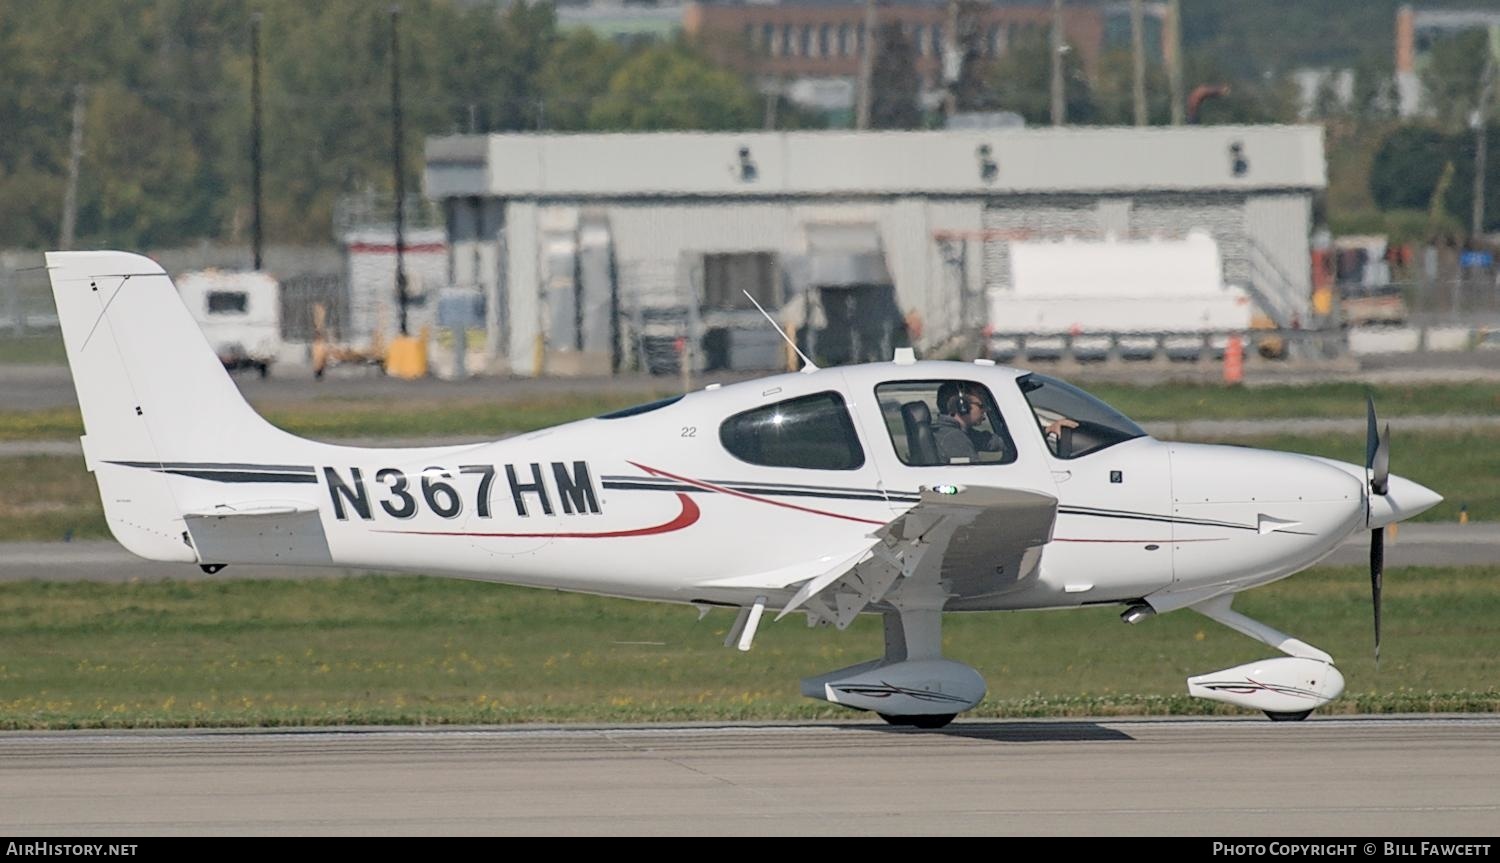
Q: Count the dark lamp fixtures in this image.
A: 3